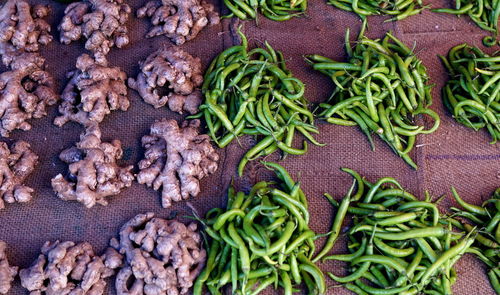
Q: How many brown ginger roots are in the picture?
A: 12